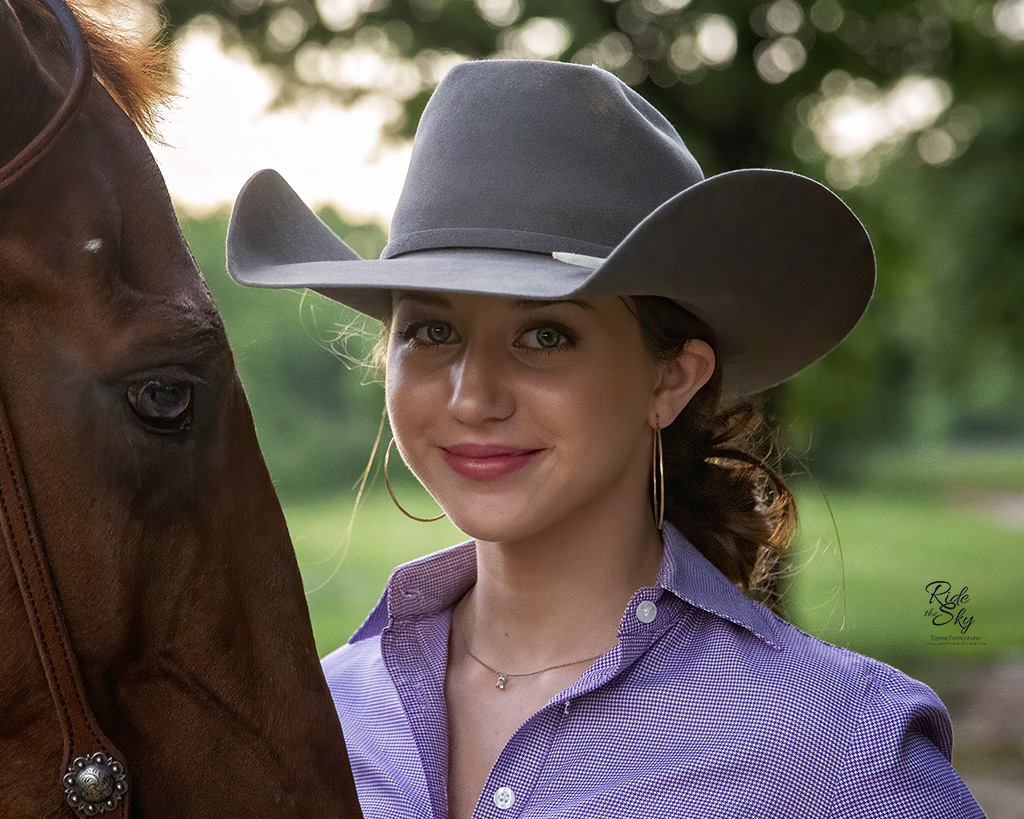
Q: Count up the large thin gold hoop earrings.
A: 2